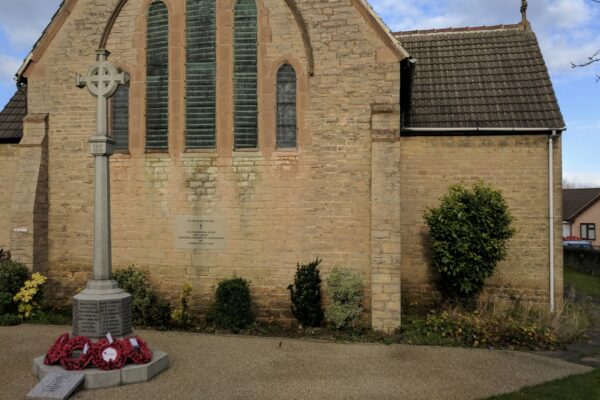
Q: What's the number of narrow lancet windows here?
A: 5